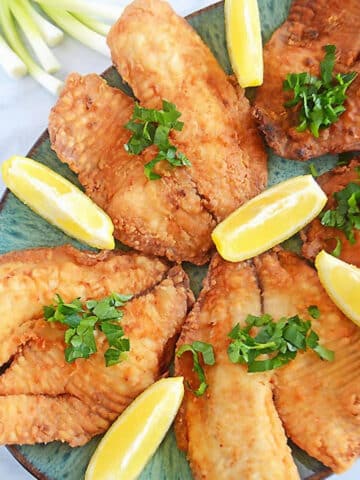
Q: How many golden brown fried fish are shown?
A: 5